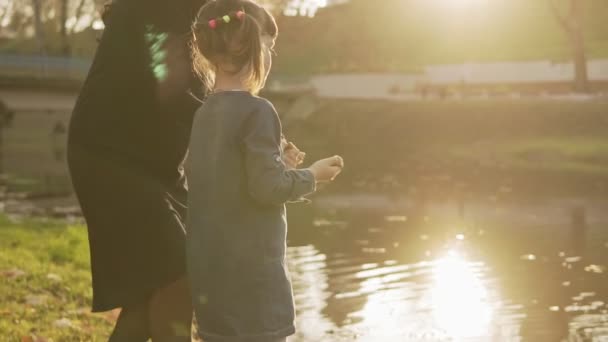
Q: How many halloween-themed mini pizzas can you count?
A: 0